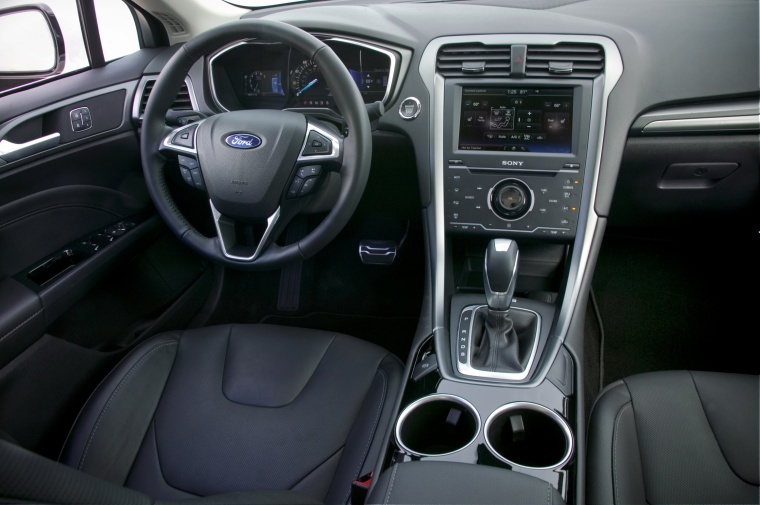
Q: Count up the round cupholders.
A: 2